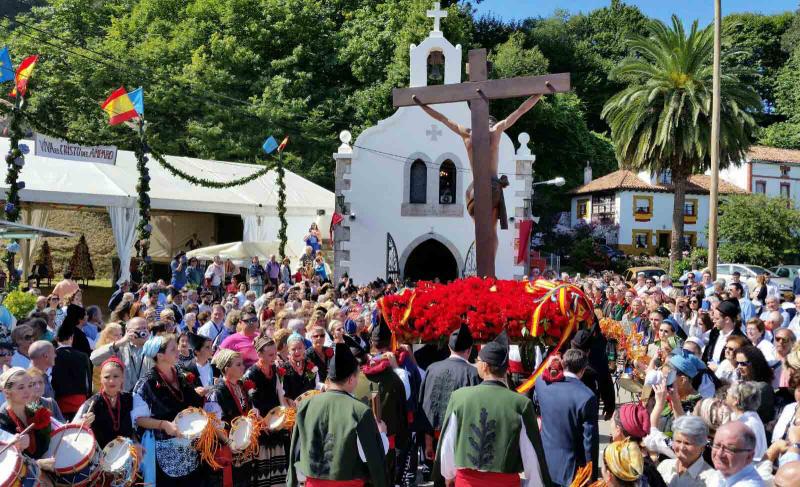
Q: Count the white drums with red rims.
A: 2